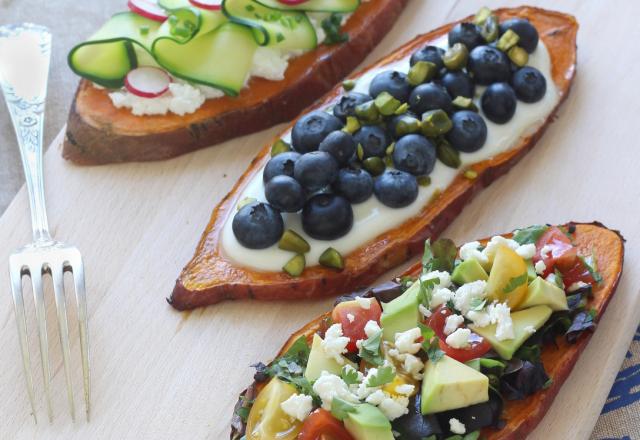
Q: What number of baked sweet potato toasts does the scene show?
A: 3